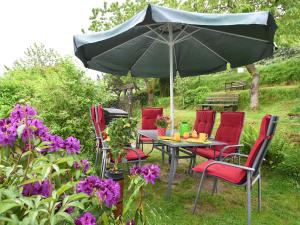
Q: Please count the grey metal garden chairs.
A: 6